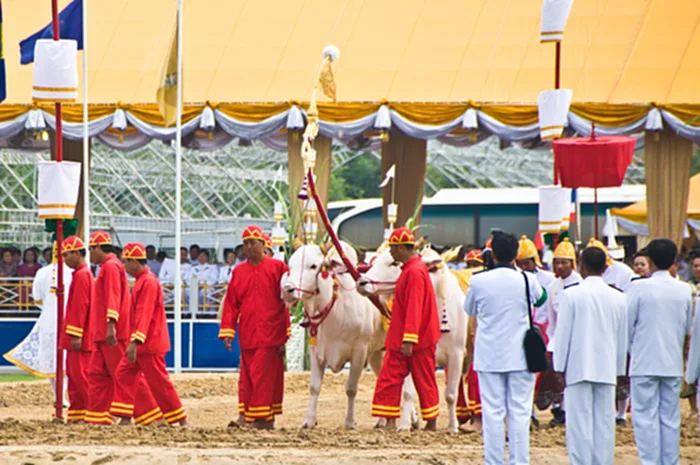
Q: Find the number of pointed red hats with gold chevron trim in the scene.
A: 7